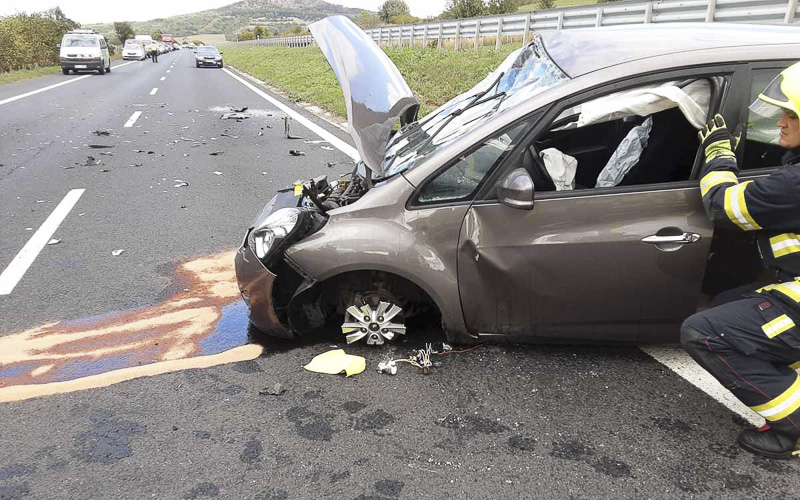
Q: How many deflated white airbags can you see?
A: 3